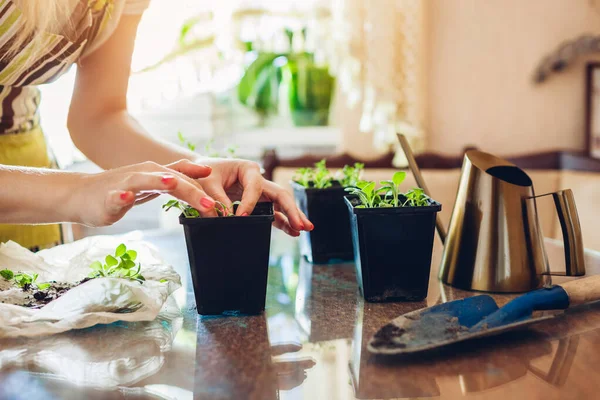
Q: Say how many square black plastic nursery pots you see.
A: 3